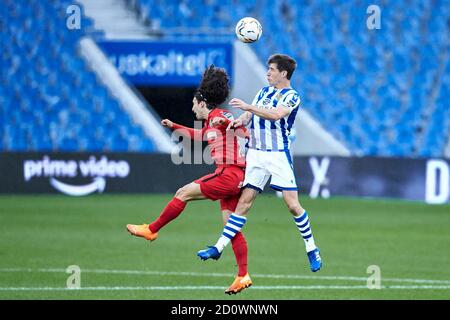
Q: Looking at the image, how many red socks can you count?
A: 2